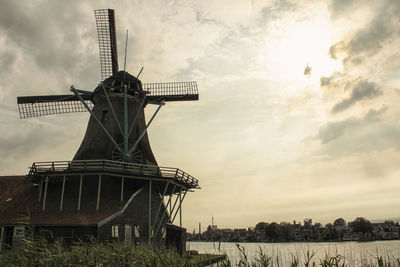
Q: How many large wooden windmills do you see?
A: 1